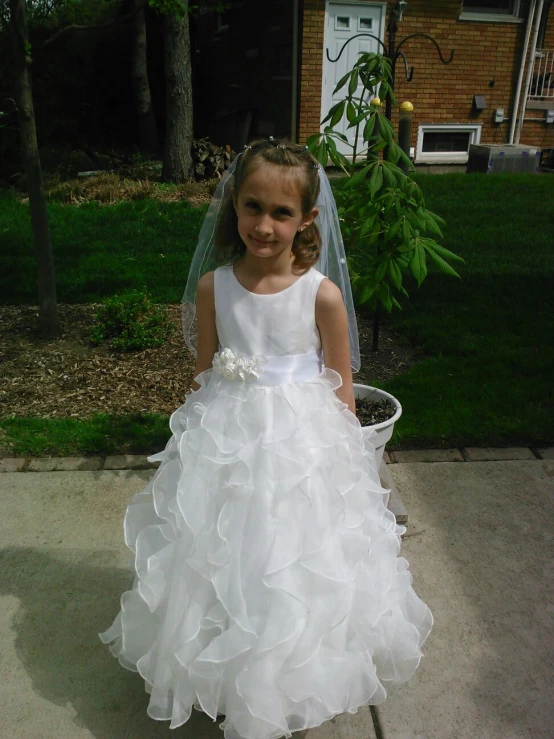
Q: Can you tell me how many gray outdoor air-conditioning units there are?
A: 1